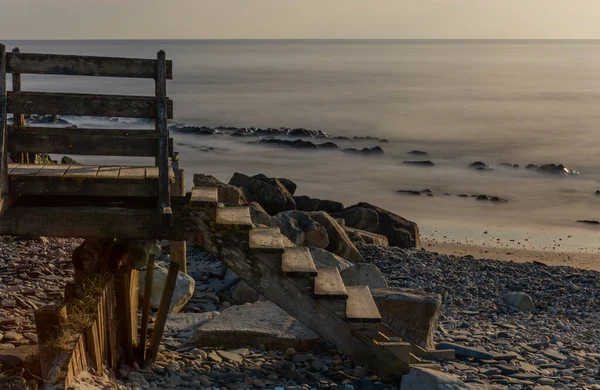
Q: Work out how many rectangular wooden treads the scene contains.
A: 6